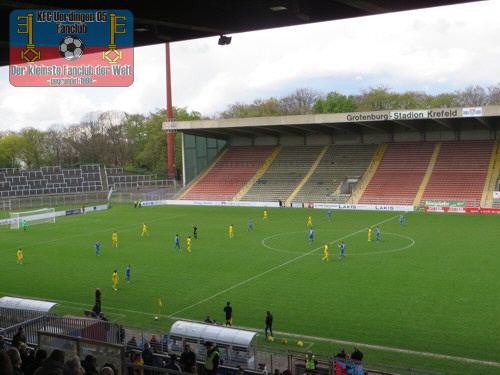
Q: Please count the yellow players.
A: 10